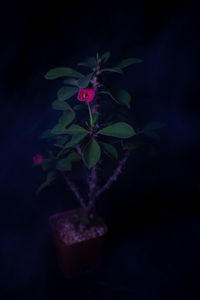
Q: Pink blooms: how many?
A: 2